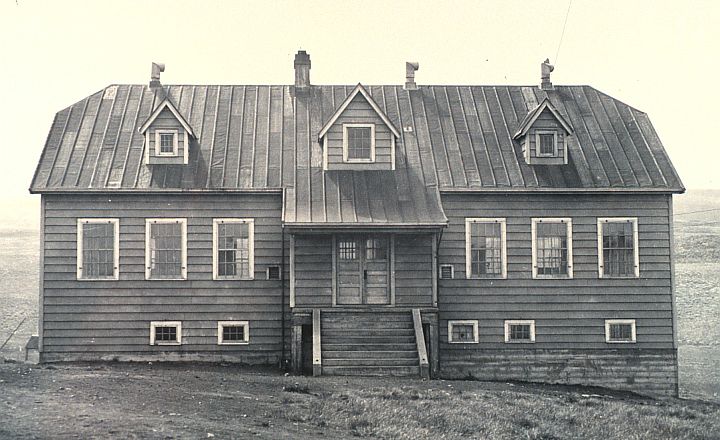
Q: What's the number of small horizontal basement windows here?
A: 5